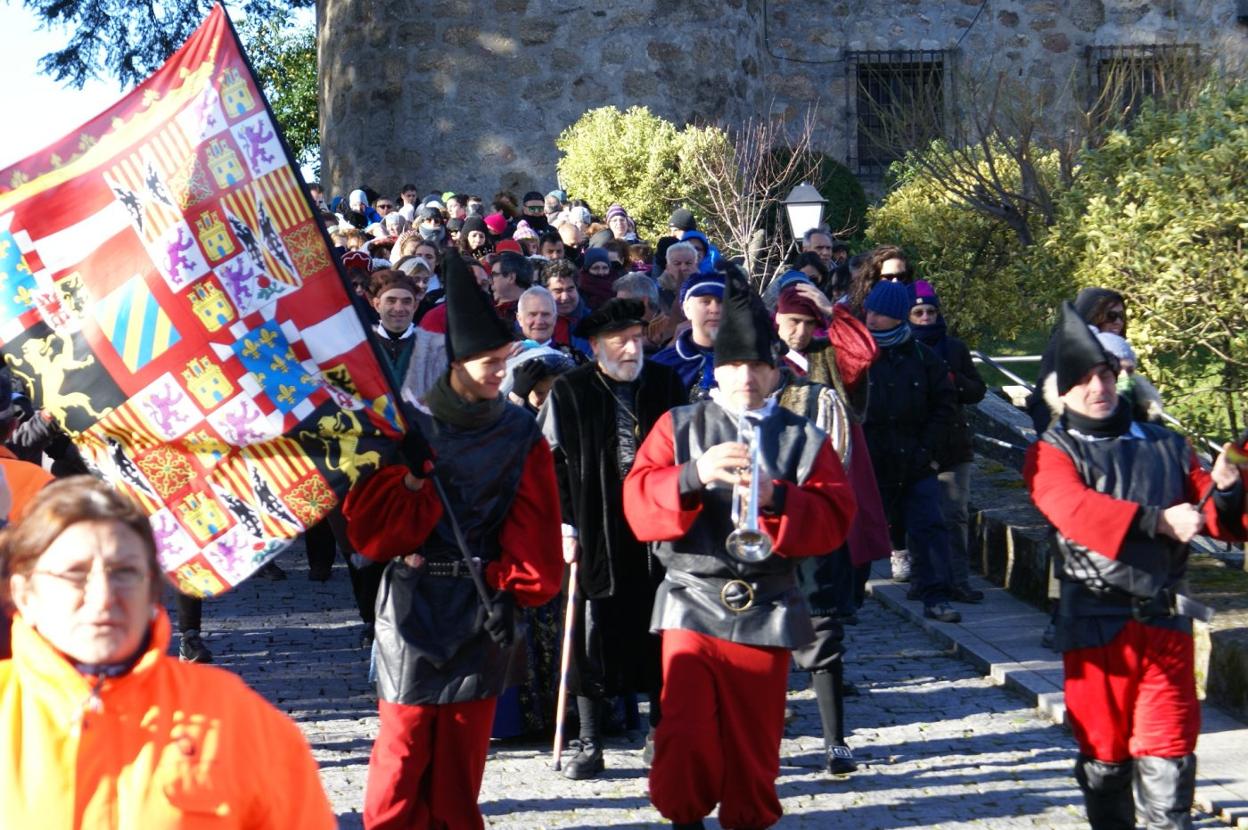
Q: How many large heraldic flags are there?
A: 1